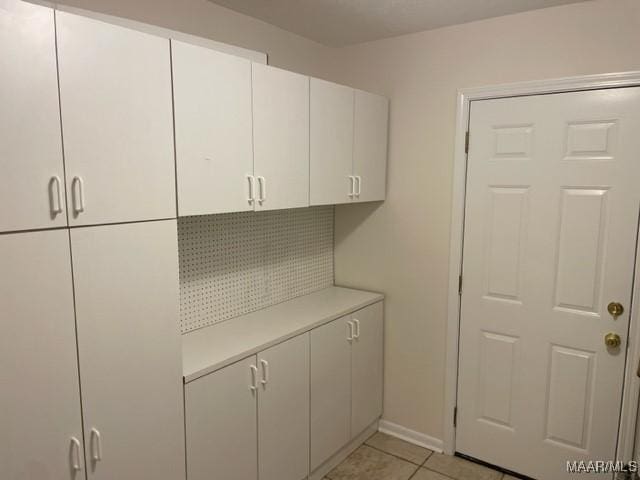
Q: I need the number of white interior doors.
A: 1